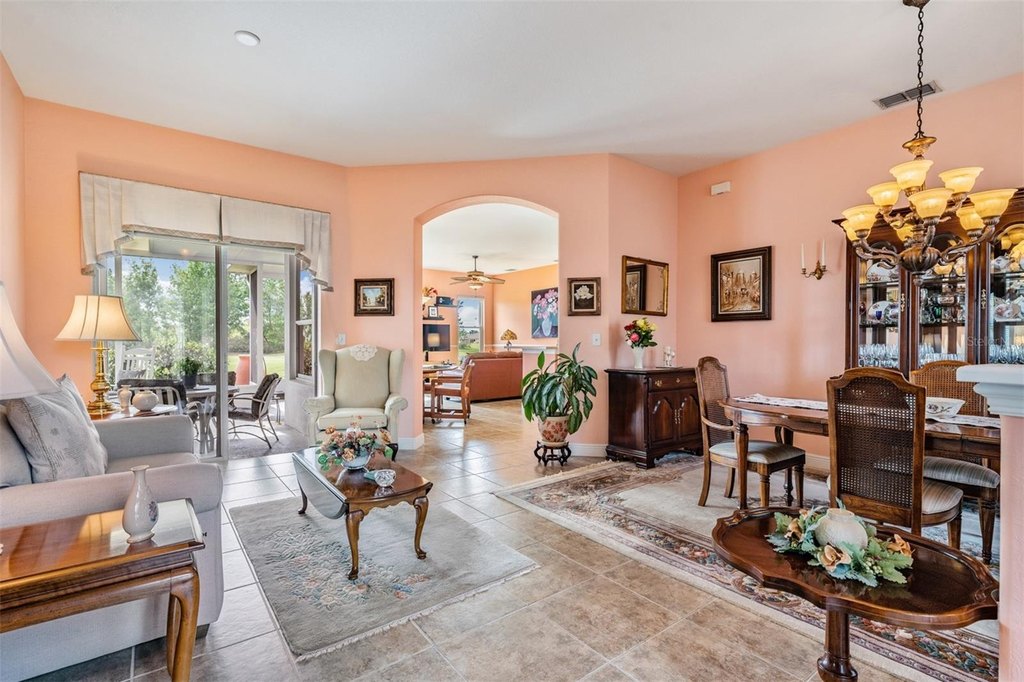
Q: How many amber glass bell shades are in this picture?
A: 9